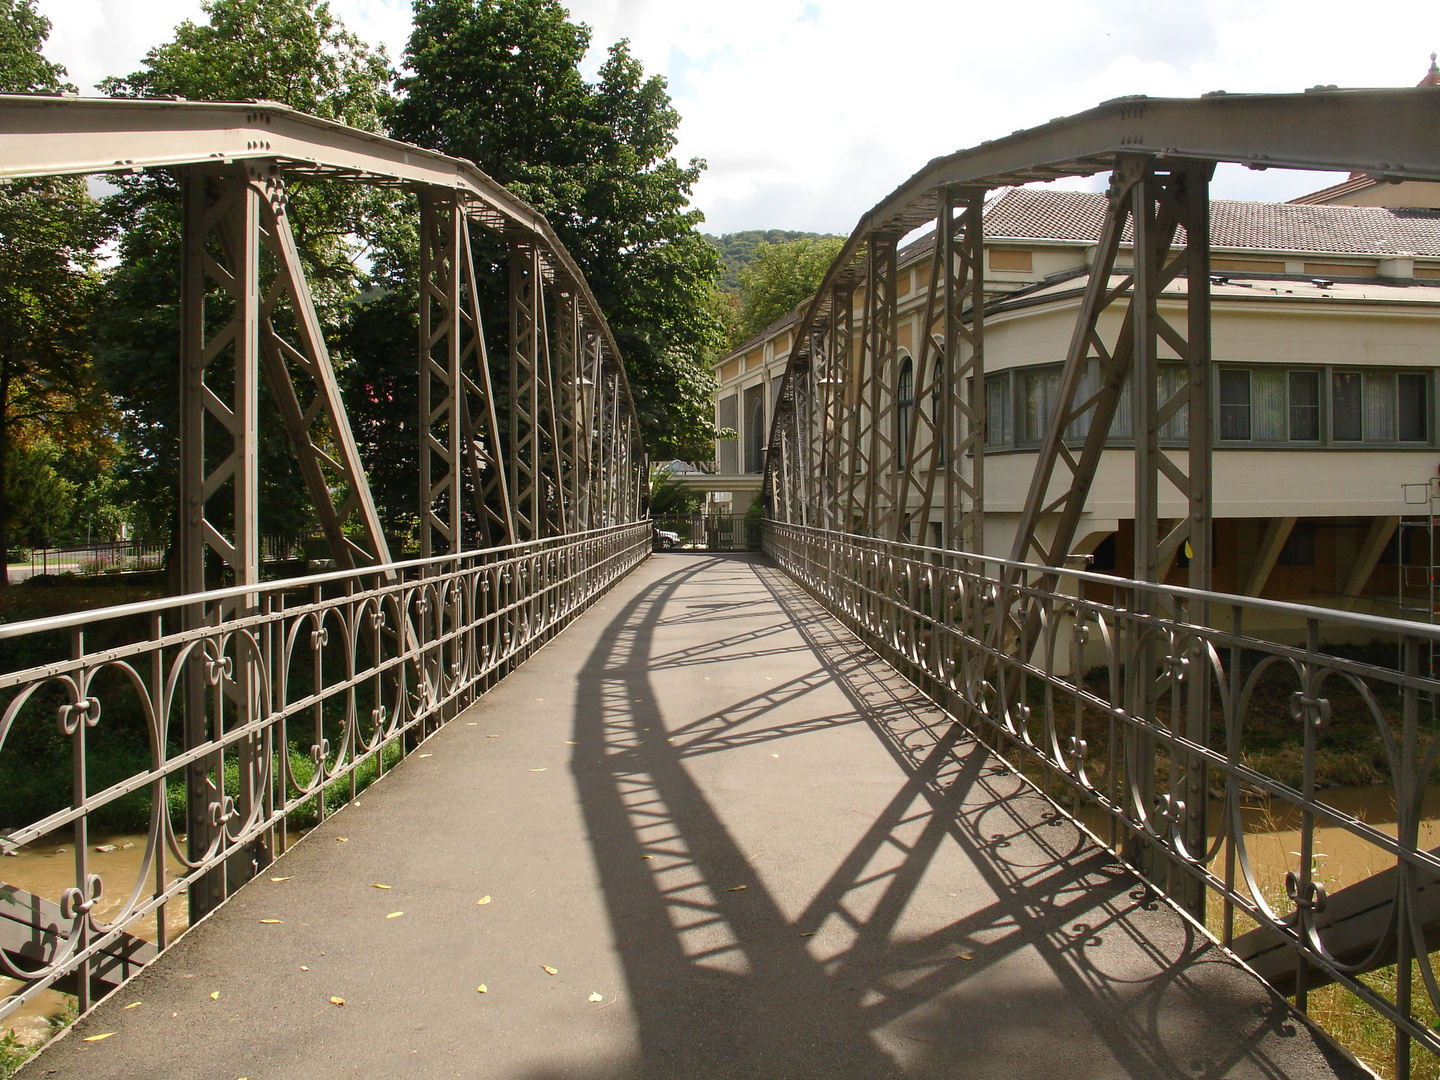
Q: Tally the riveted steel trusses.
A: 2